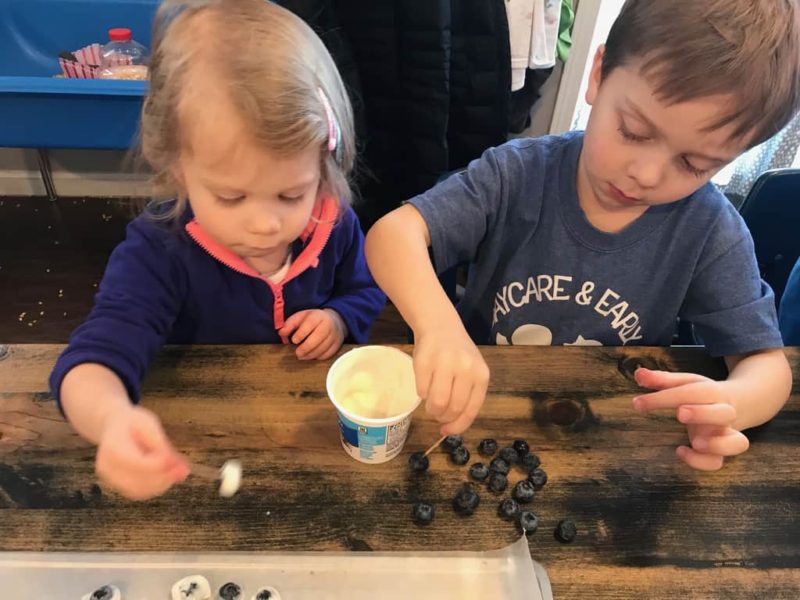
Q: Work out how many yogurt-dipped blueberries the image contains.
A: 5